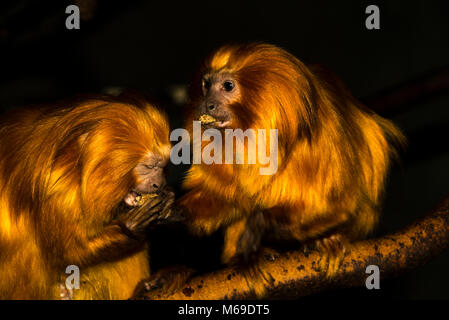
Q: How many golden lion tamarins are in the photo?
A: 2